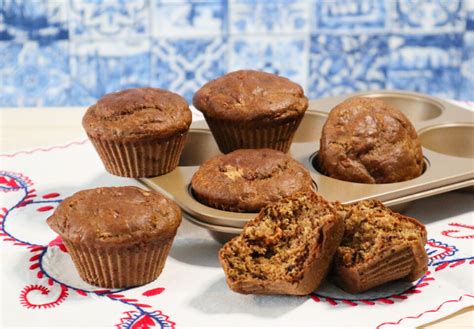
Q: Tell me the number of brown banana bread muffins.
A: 6